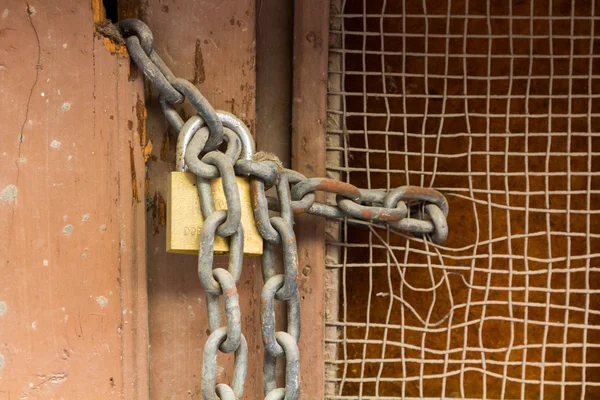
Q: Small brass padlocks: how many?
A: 1